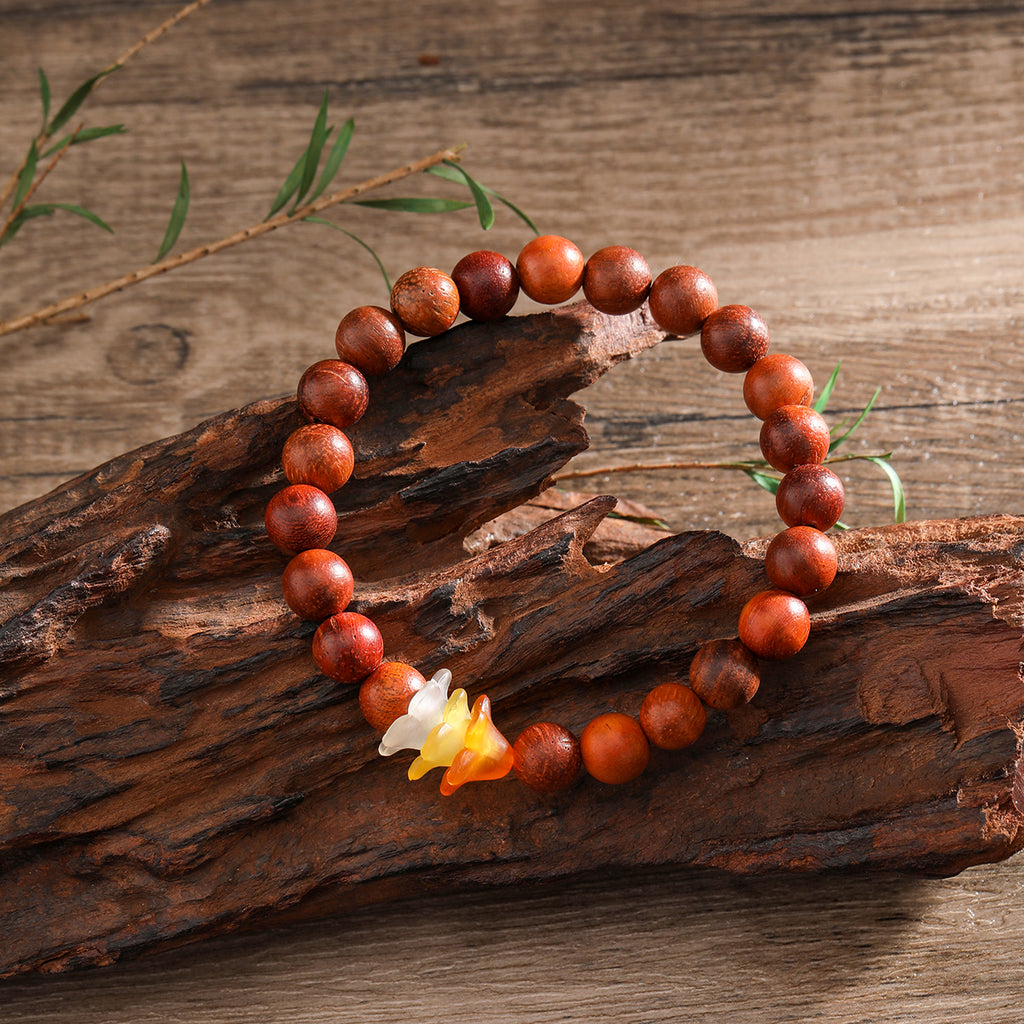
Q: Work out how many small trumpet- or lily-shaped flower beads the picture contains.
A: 3